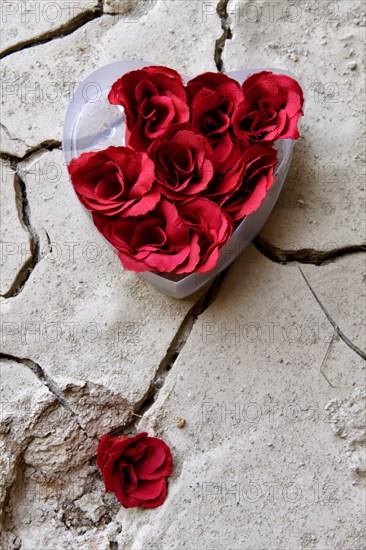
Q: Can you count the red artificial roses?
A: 9